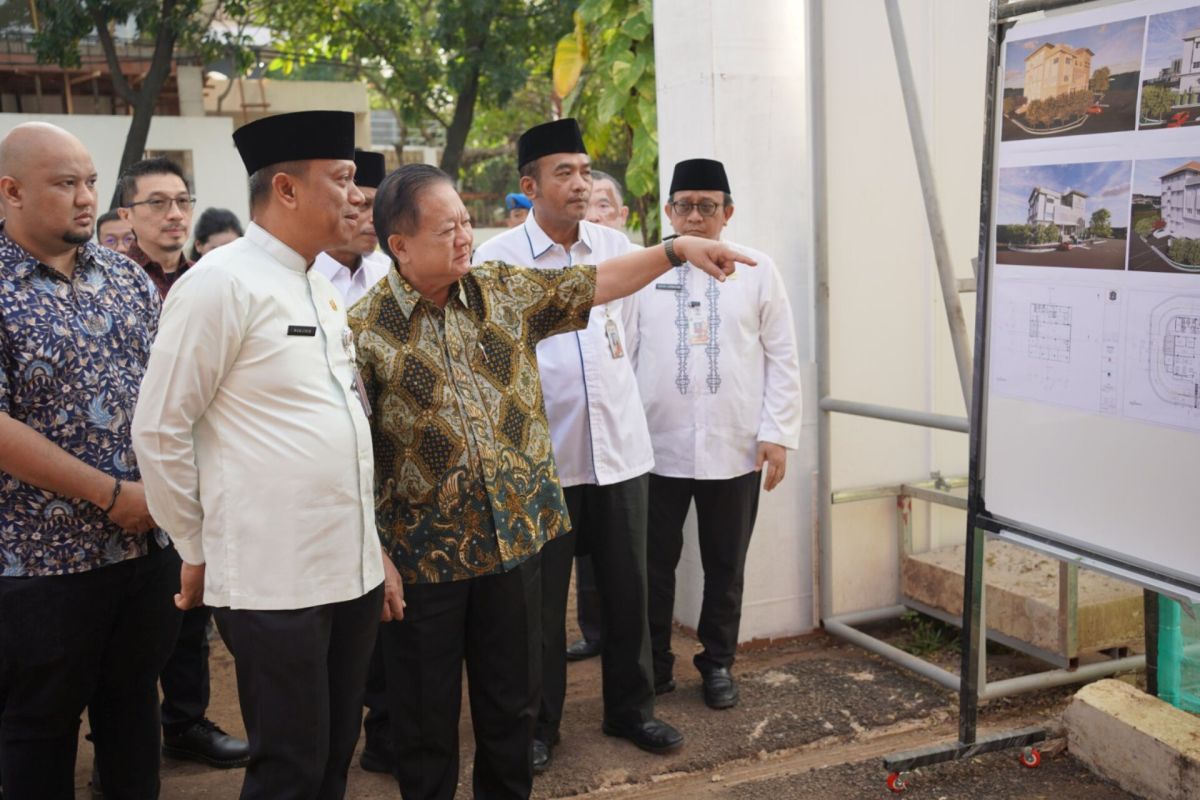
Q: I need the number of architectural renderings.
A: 4